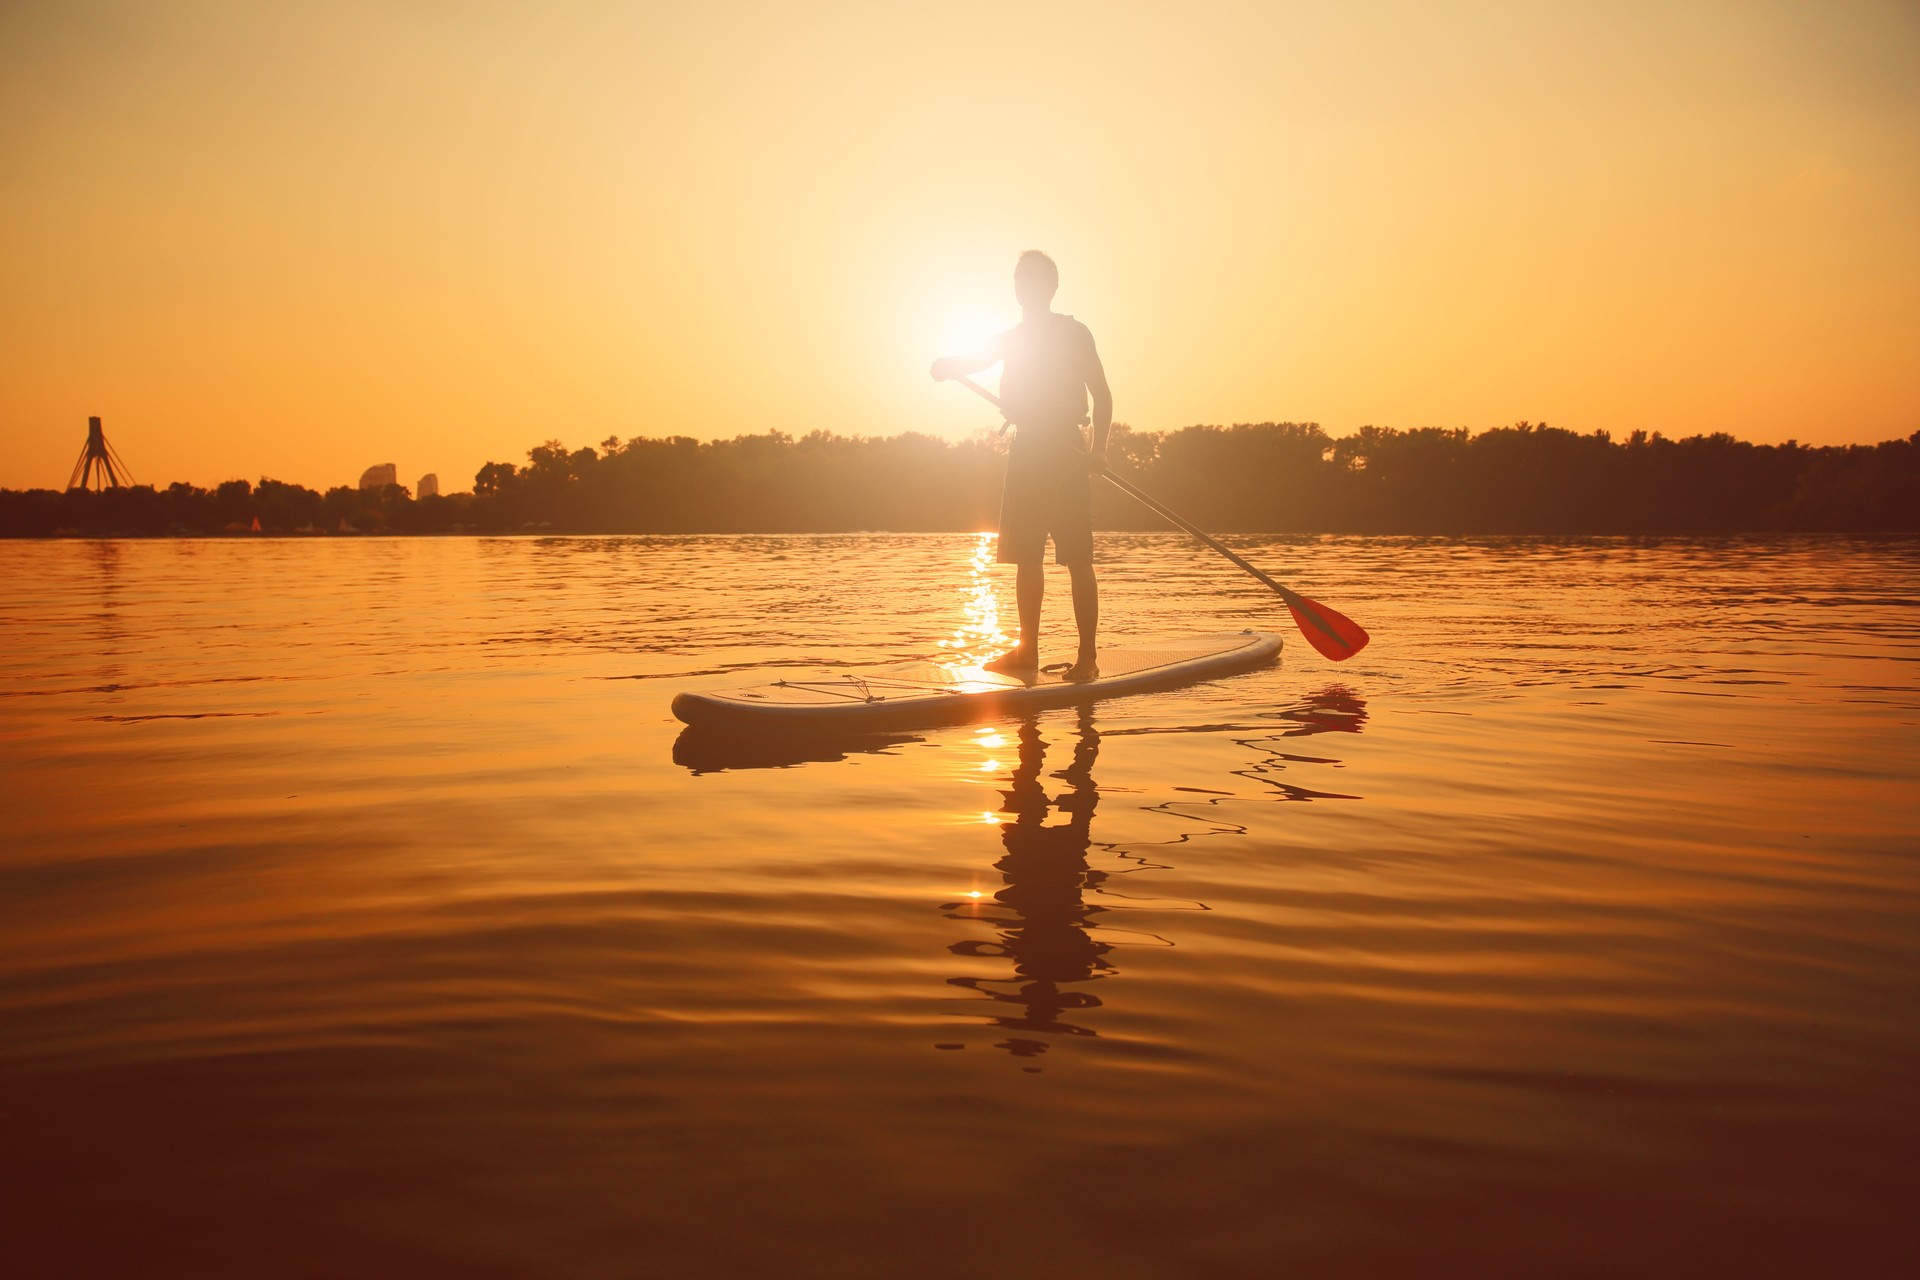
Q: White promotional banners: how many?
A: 0